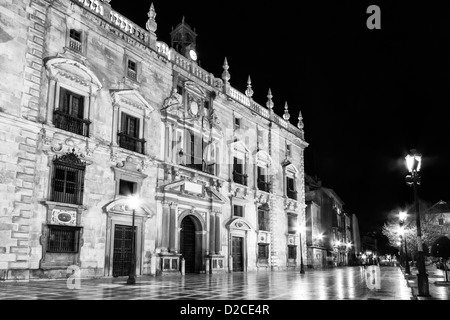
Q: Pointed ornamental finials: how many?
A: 6